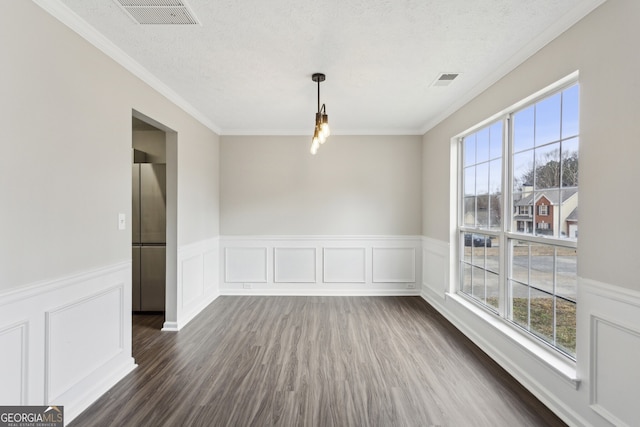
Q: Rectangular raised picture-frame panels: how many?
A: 10